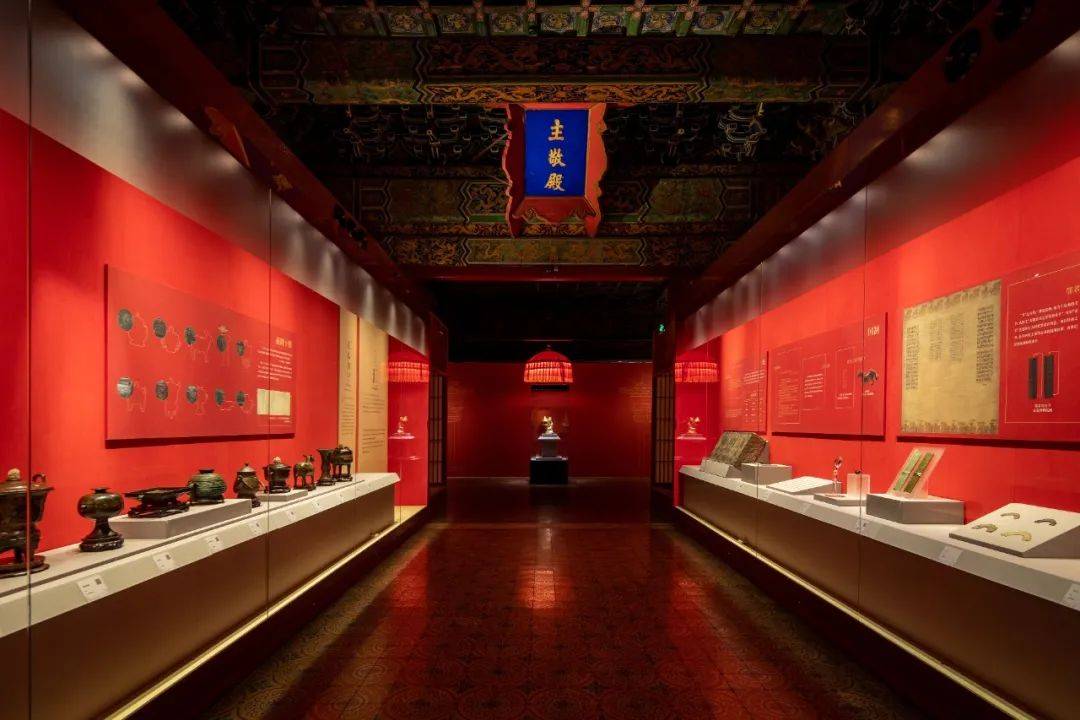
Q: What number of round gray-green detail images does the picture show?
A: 10